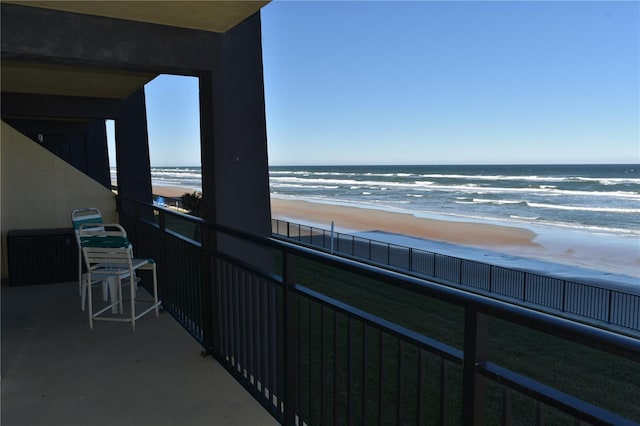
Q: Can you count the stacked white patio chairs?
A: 2